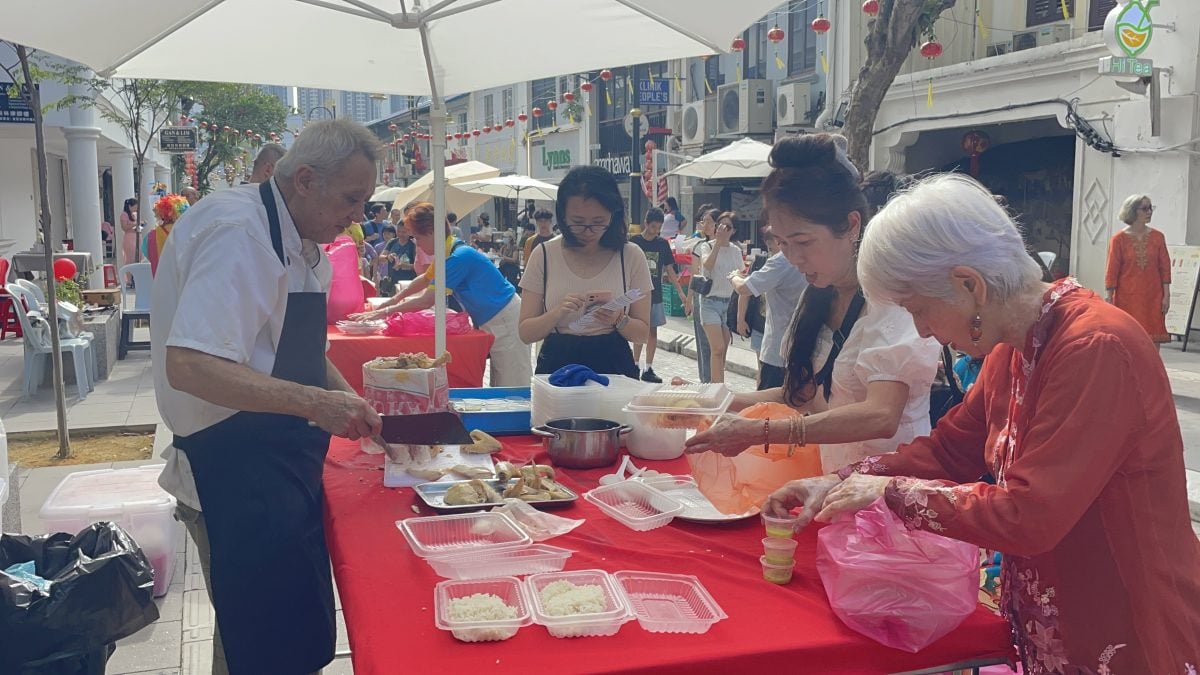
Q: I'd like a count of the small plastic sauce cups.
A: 3